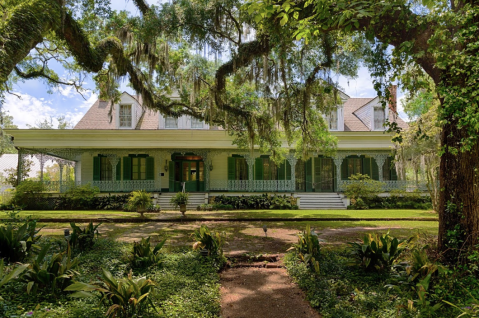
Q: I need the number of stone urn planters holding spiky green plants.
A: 2